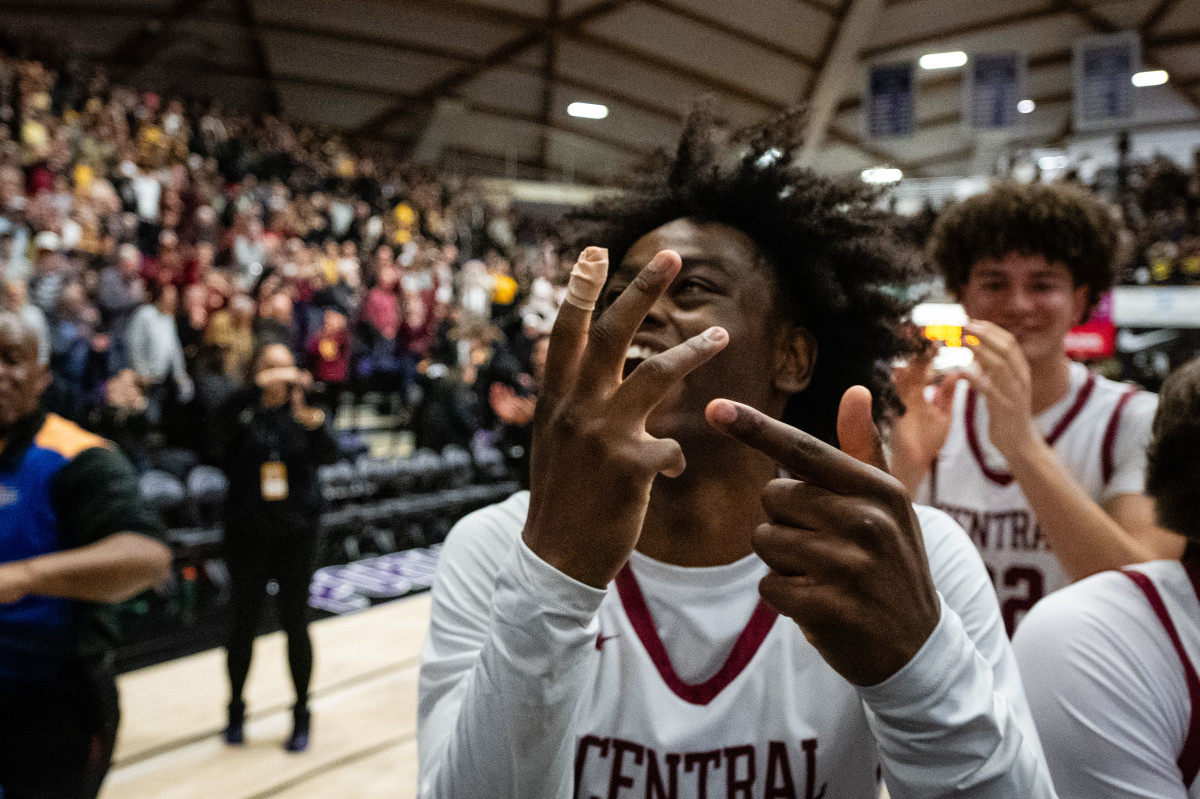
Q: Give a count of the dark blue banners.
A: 3